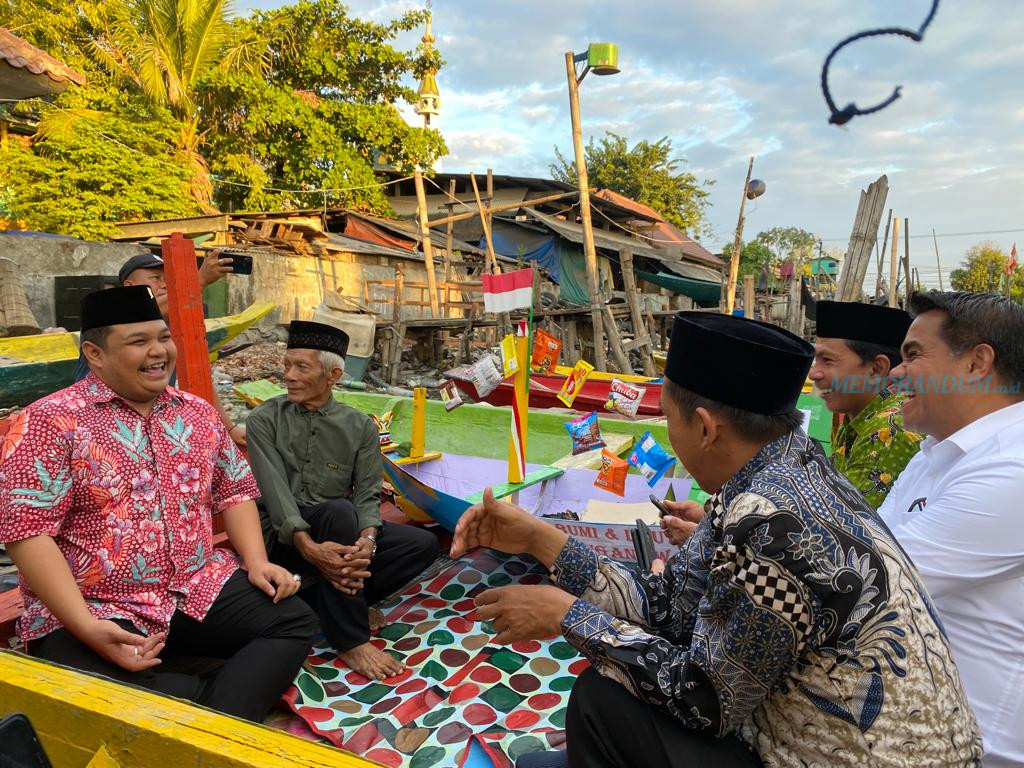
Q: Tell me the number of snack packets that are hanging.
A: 9